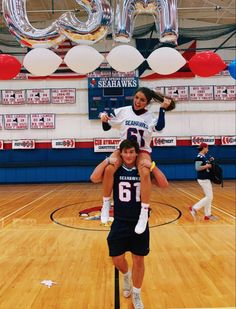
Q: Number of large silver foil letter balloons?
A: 3